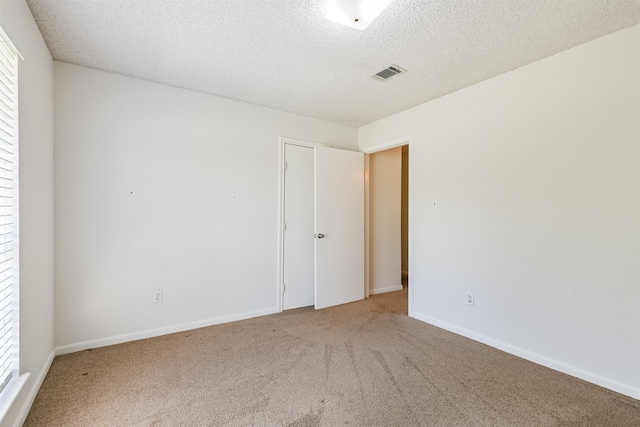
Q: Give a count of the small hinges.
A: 3